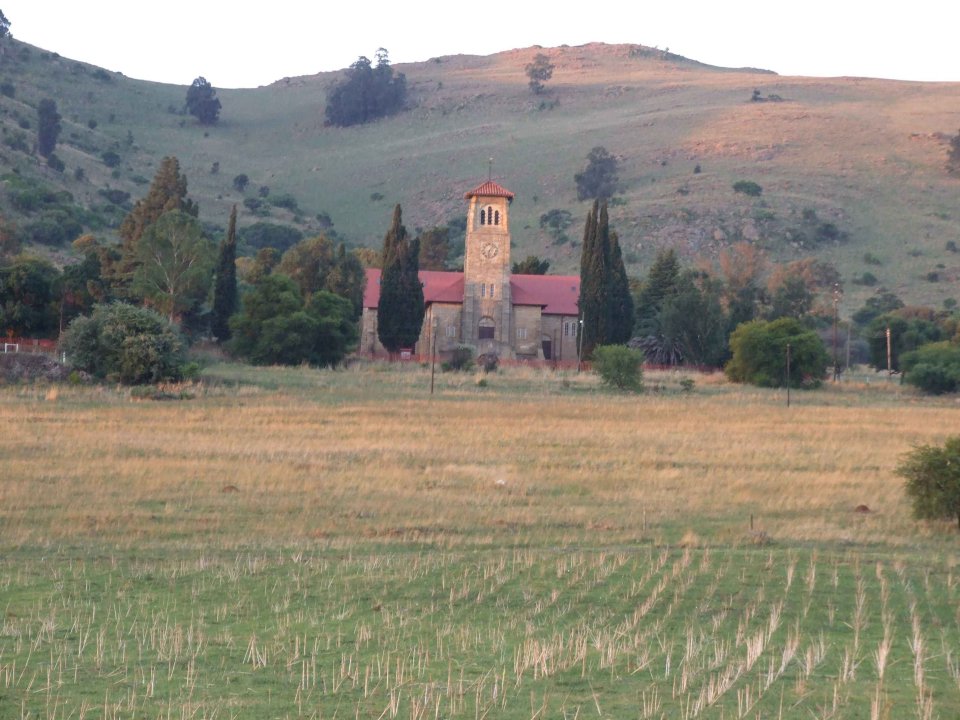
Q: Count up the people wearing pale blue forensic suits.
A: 0